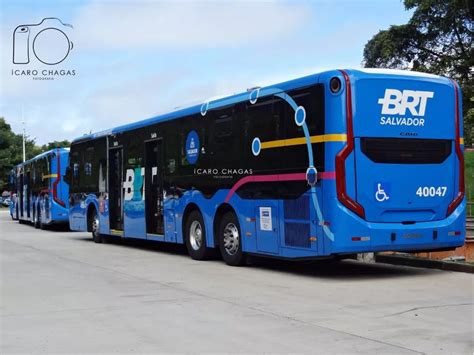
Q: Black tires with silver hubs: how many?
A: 3